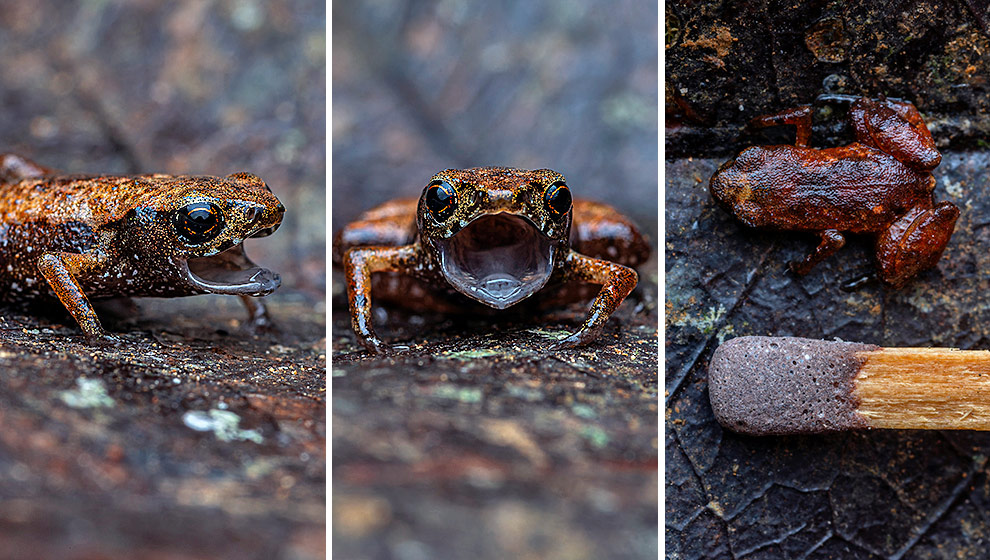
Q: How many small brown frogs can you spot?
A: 3